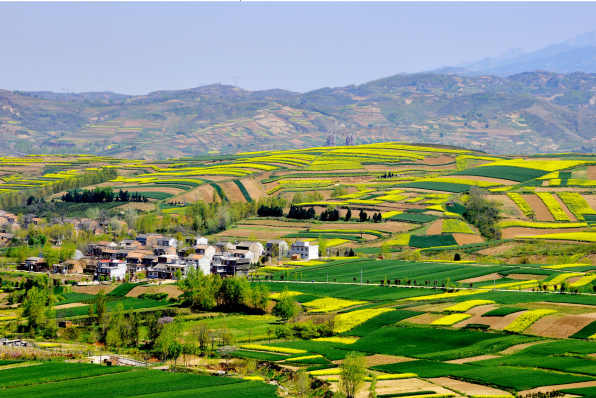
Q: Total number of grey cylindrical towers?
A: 2